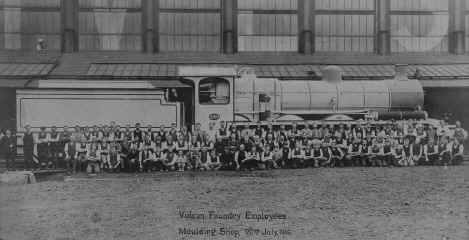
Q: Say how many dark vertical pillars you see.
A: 6